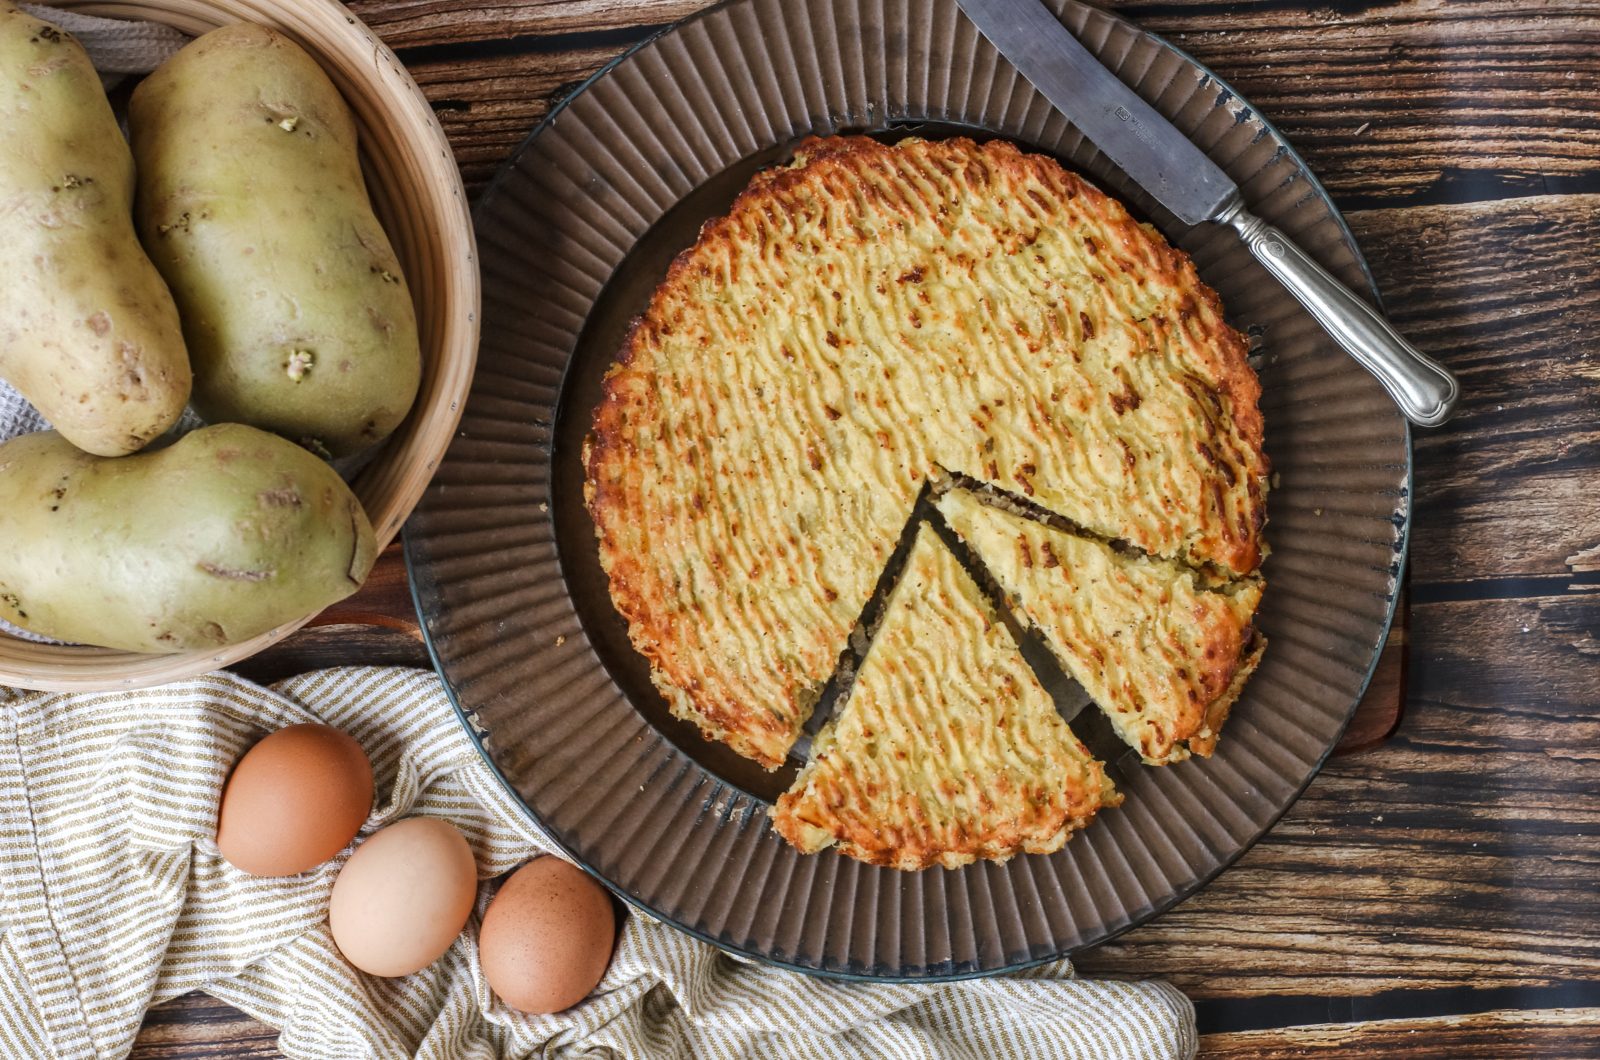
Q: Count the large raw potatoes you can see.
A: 3